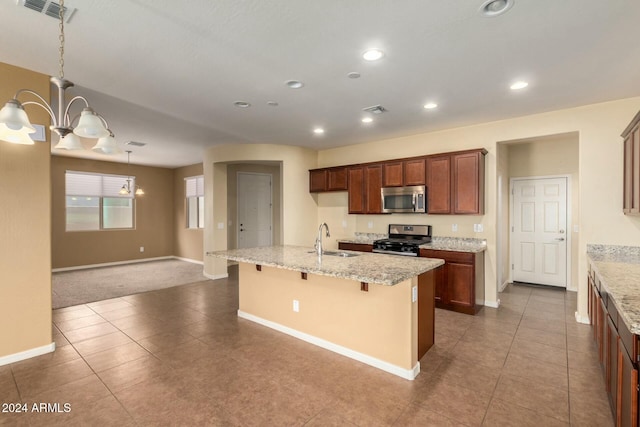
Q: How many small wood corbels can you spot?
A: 3